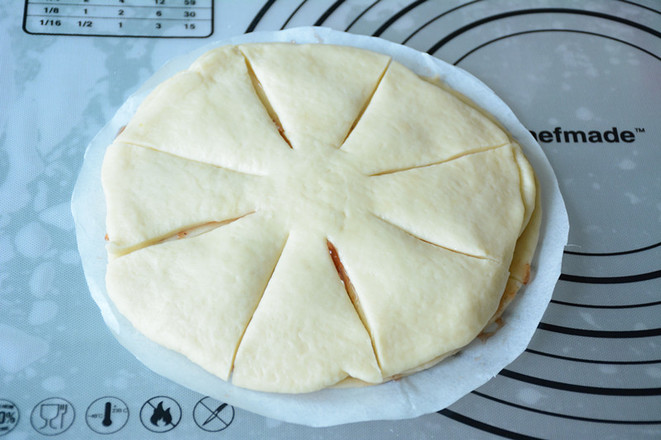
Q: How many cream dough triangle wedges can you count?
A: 8